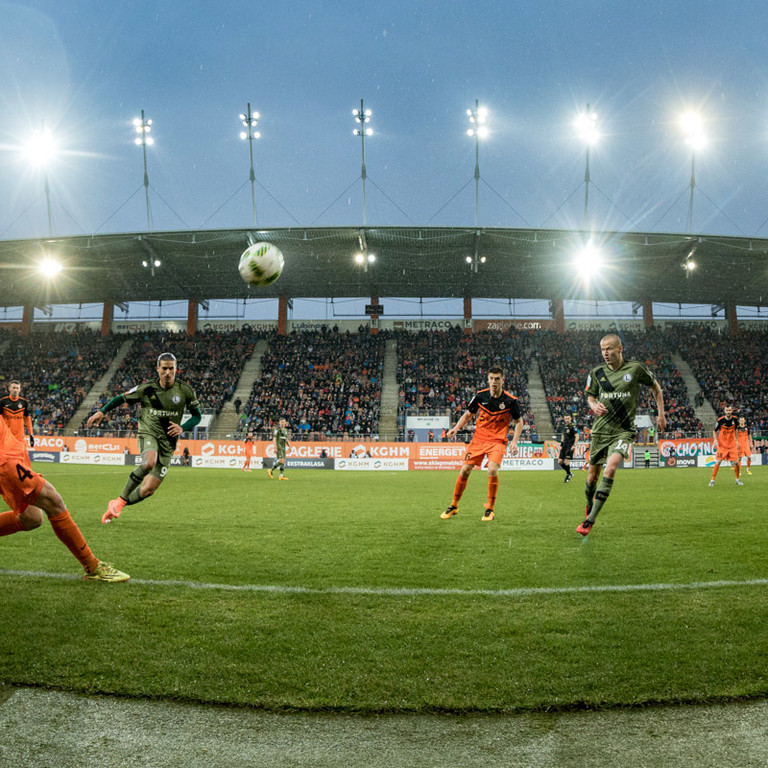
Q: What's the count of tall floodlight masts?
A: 7